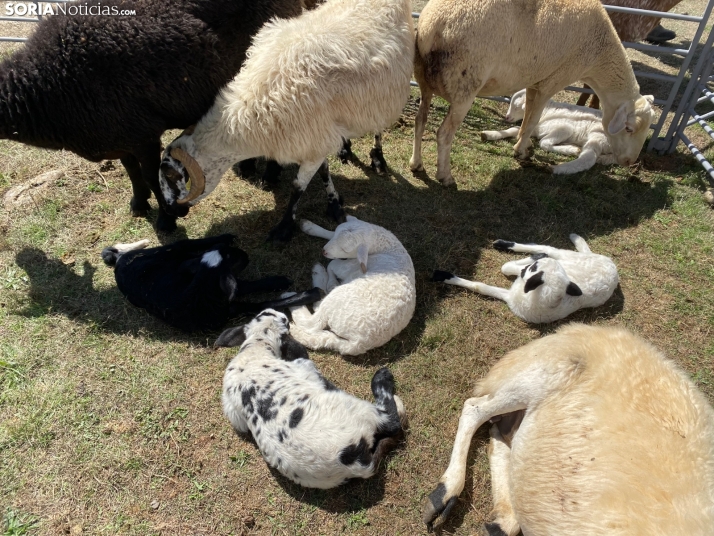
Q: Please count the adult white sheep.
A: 3